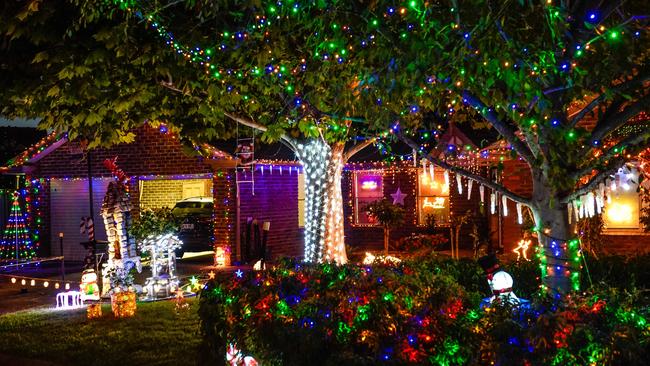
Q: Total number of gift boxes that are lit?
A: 2